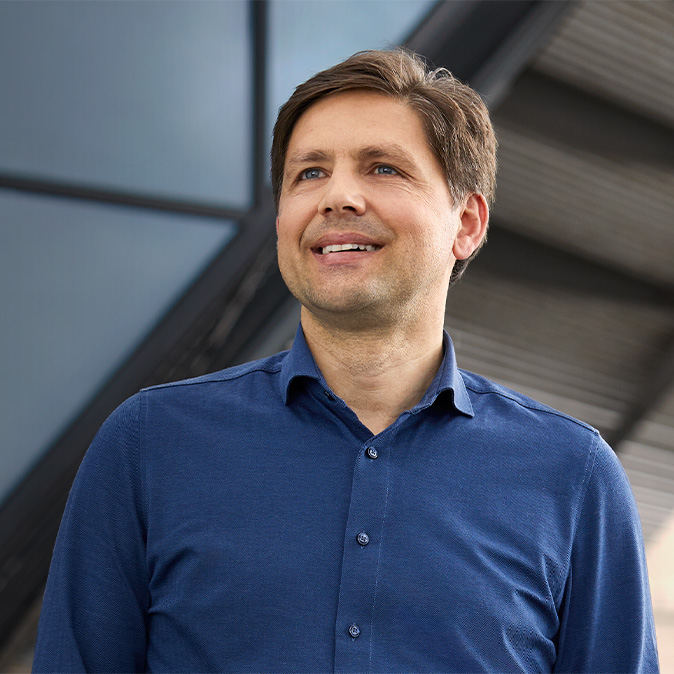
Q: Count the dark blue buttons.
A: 3